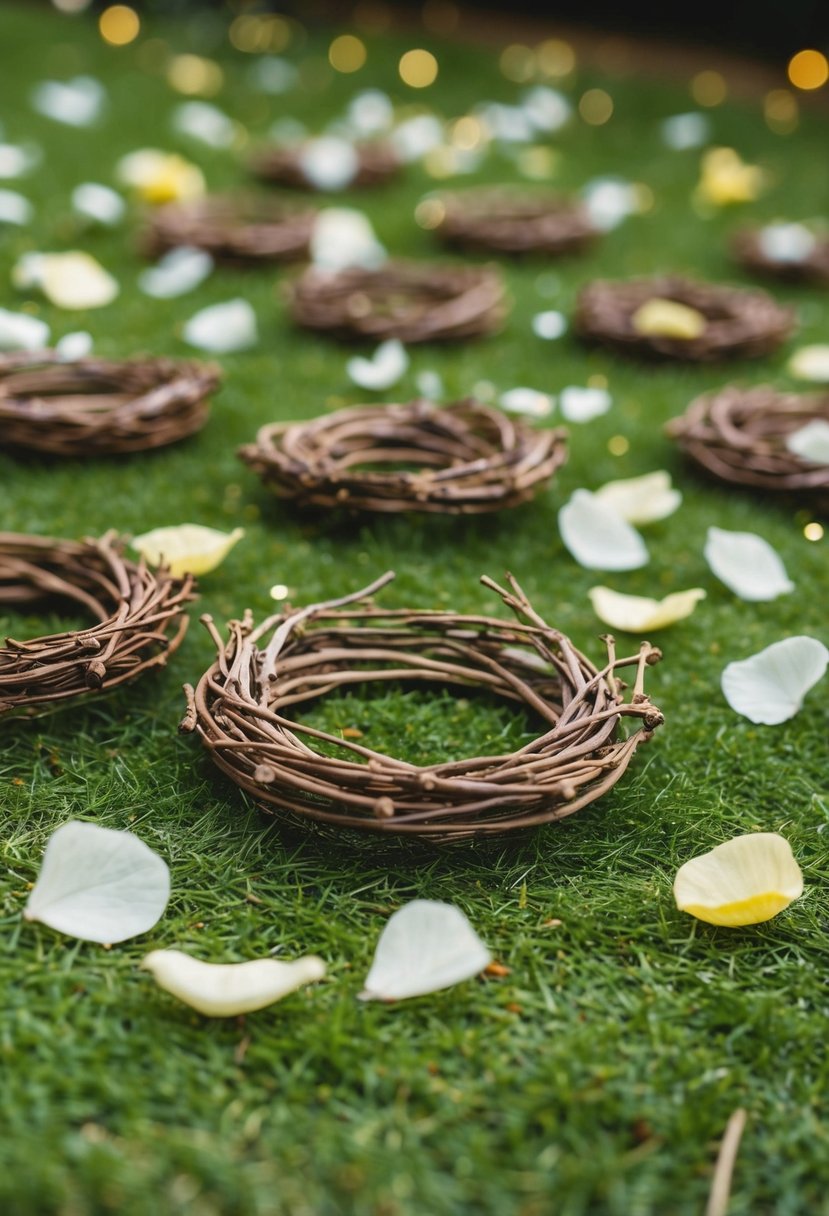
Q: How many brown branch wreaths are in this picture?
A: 11